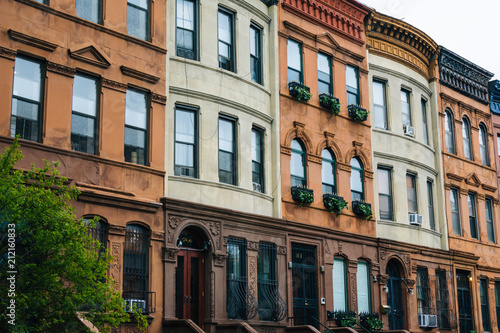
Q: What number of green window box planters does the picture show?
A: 8